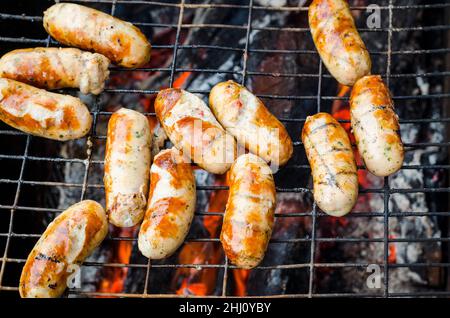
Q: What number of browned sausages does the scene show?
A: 12